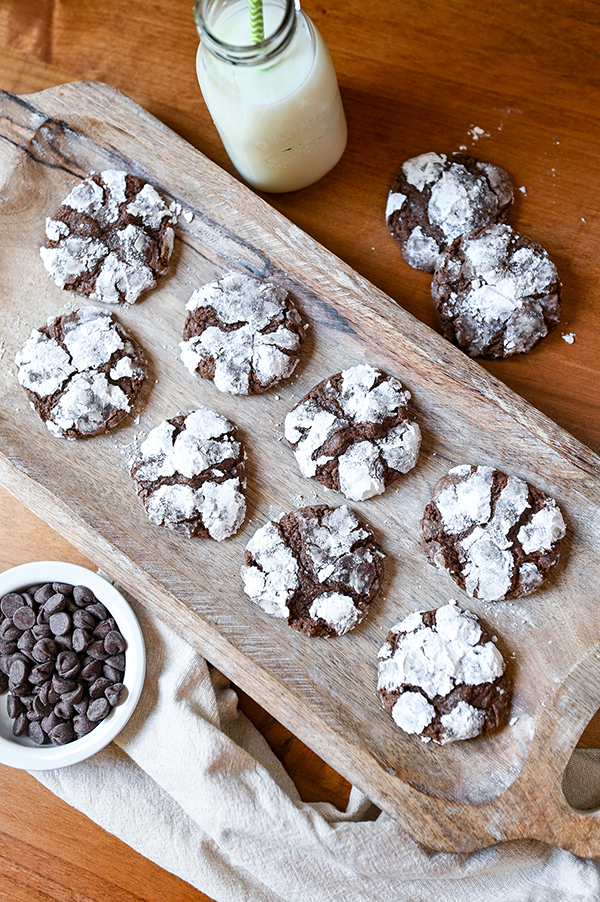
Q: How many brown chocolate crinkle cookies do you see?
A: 10